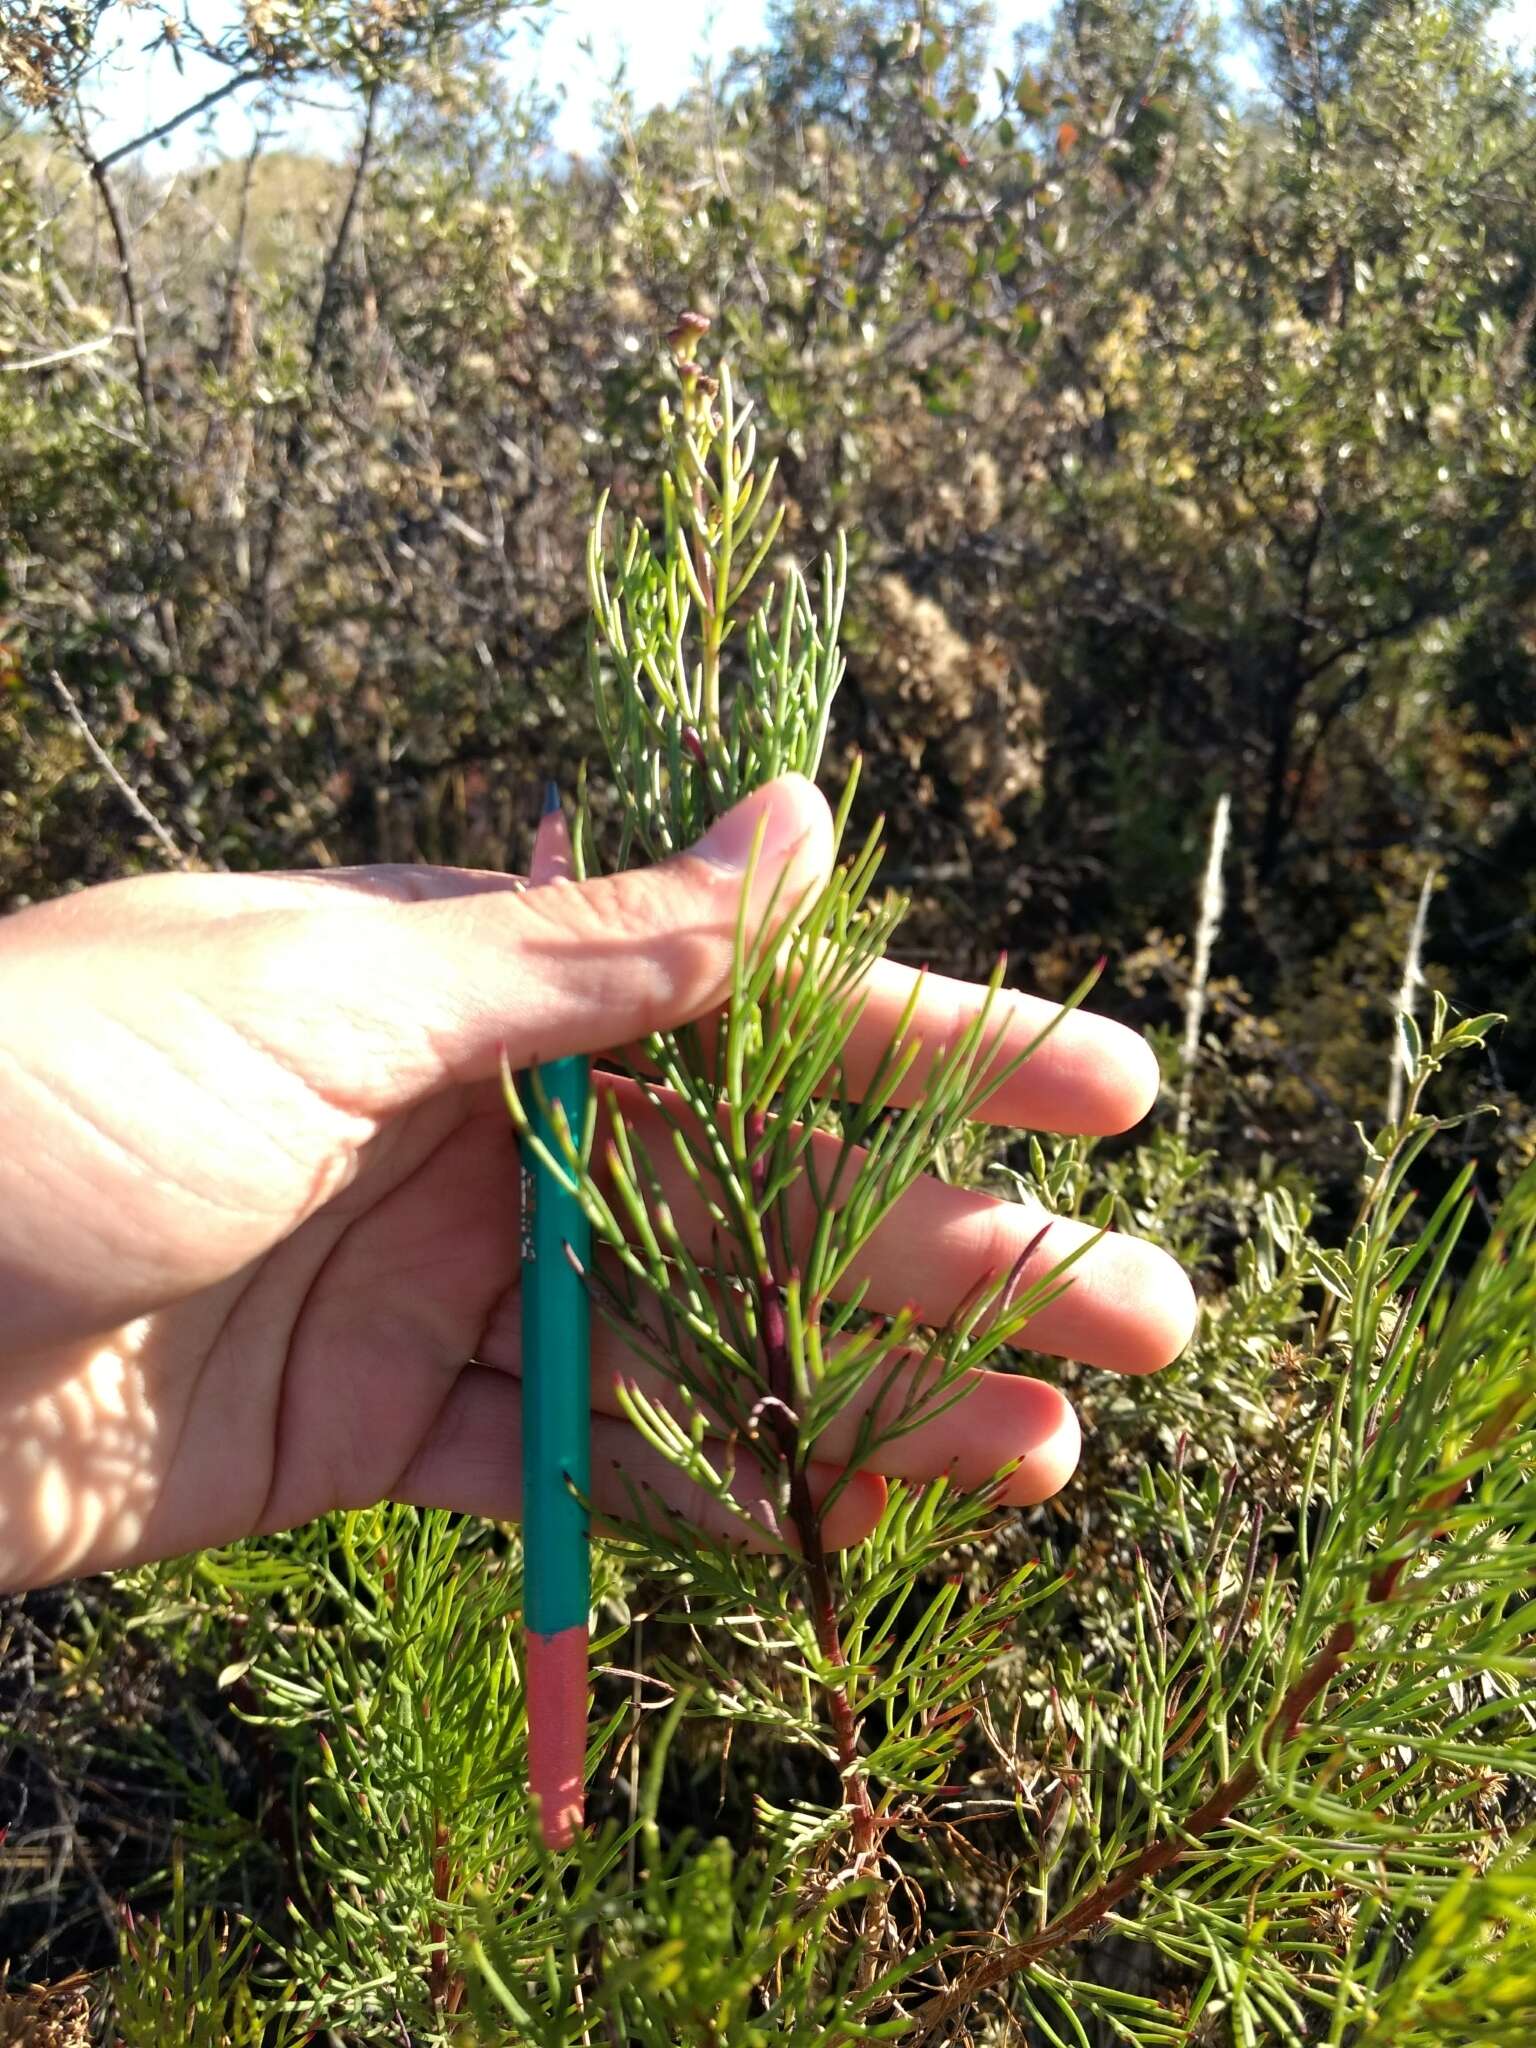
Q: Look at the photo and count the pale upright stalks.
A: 2